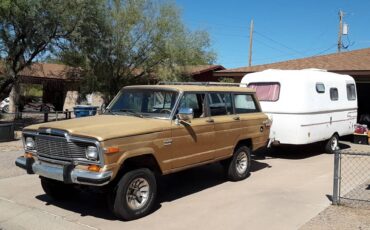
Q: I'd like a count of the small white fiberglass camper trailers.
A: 1